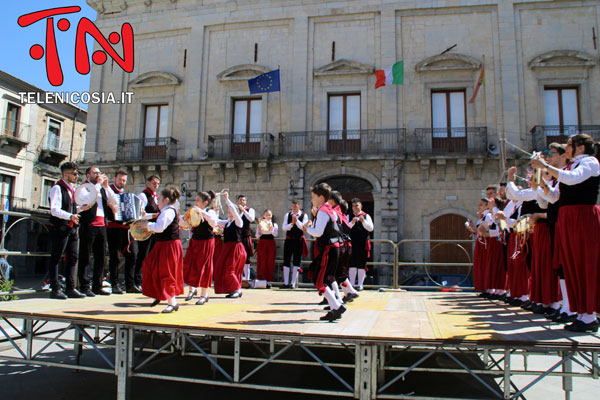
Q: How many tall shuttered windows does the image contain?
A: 5